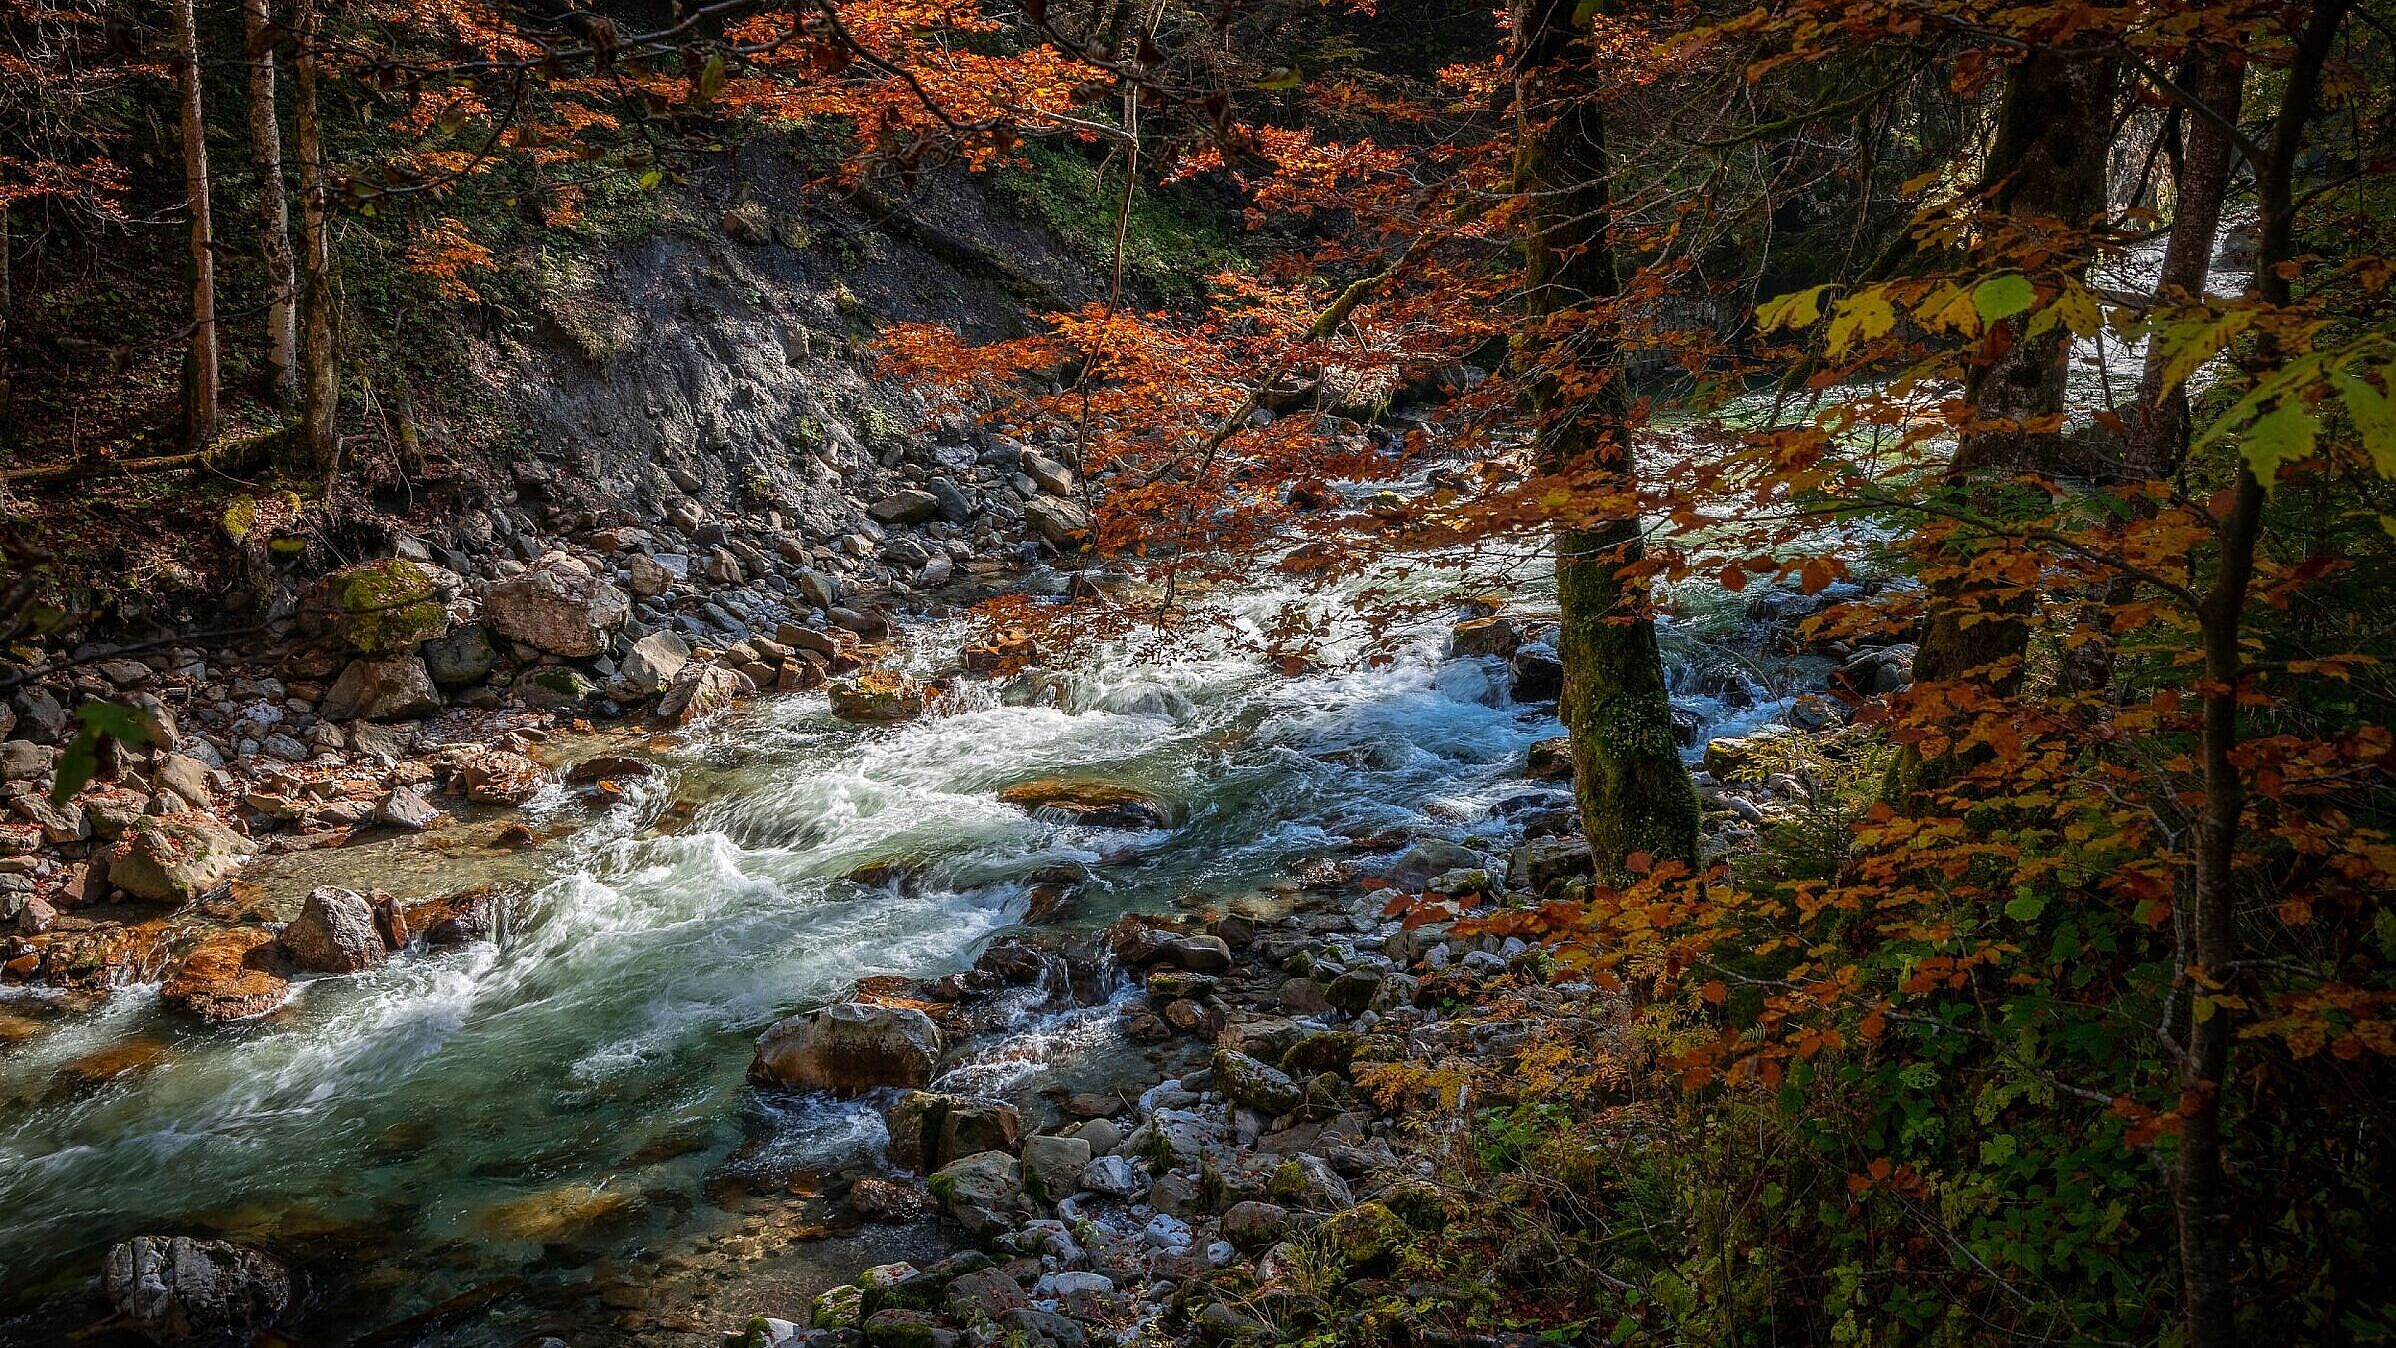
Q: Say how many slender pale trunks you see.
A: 3